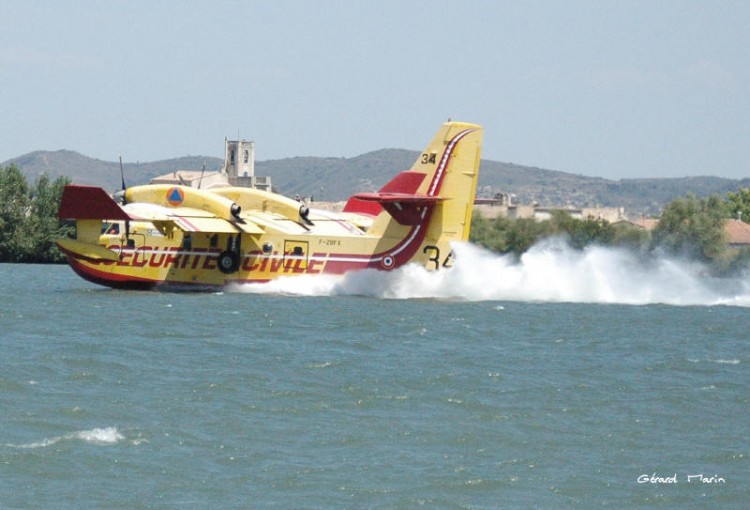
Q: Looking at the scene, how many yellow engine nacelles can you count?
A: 2